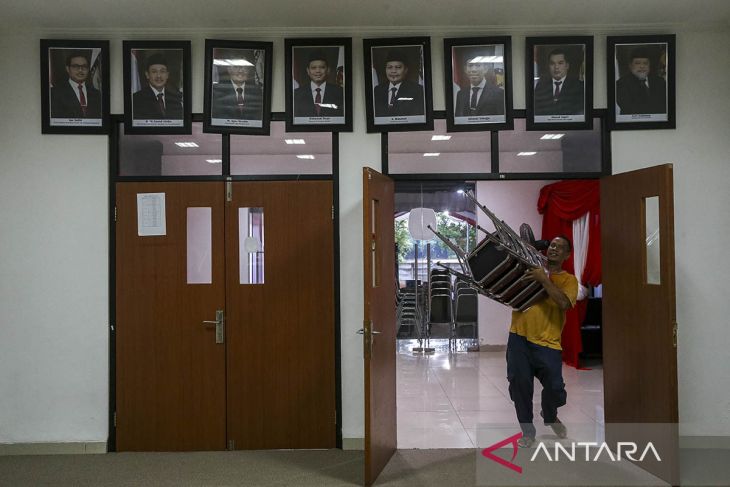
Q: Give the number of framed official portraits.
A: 8